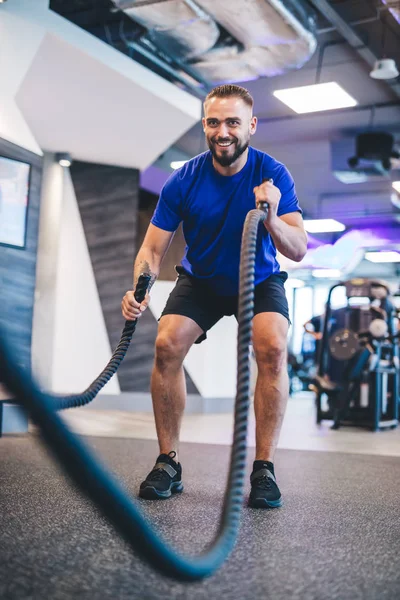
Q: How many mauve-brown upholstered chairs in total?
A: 0